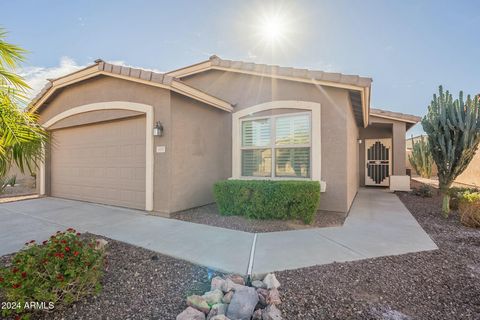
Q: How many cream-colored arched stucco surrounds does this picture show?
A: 2